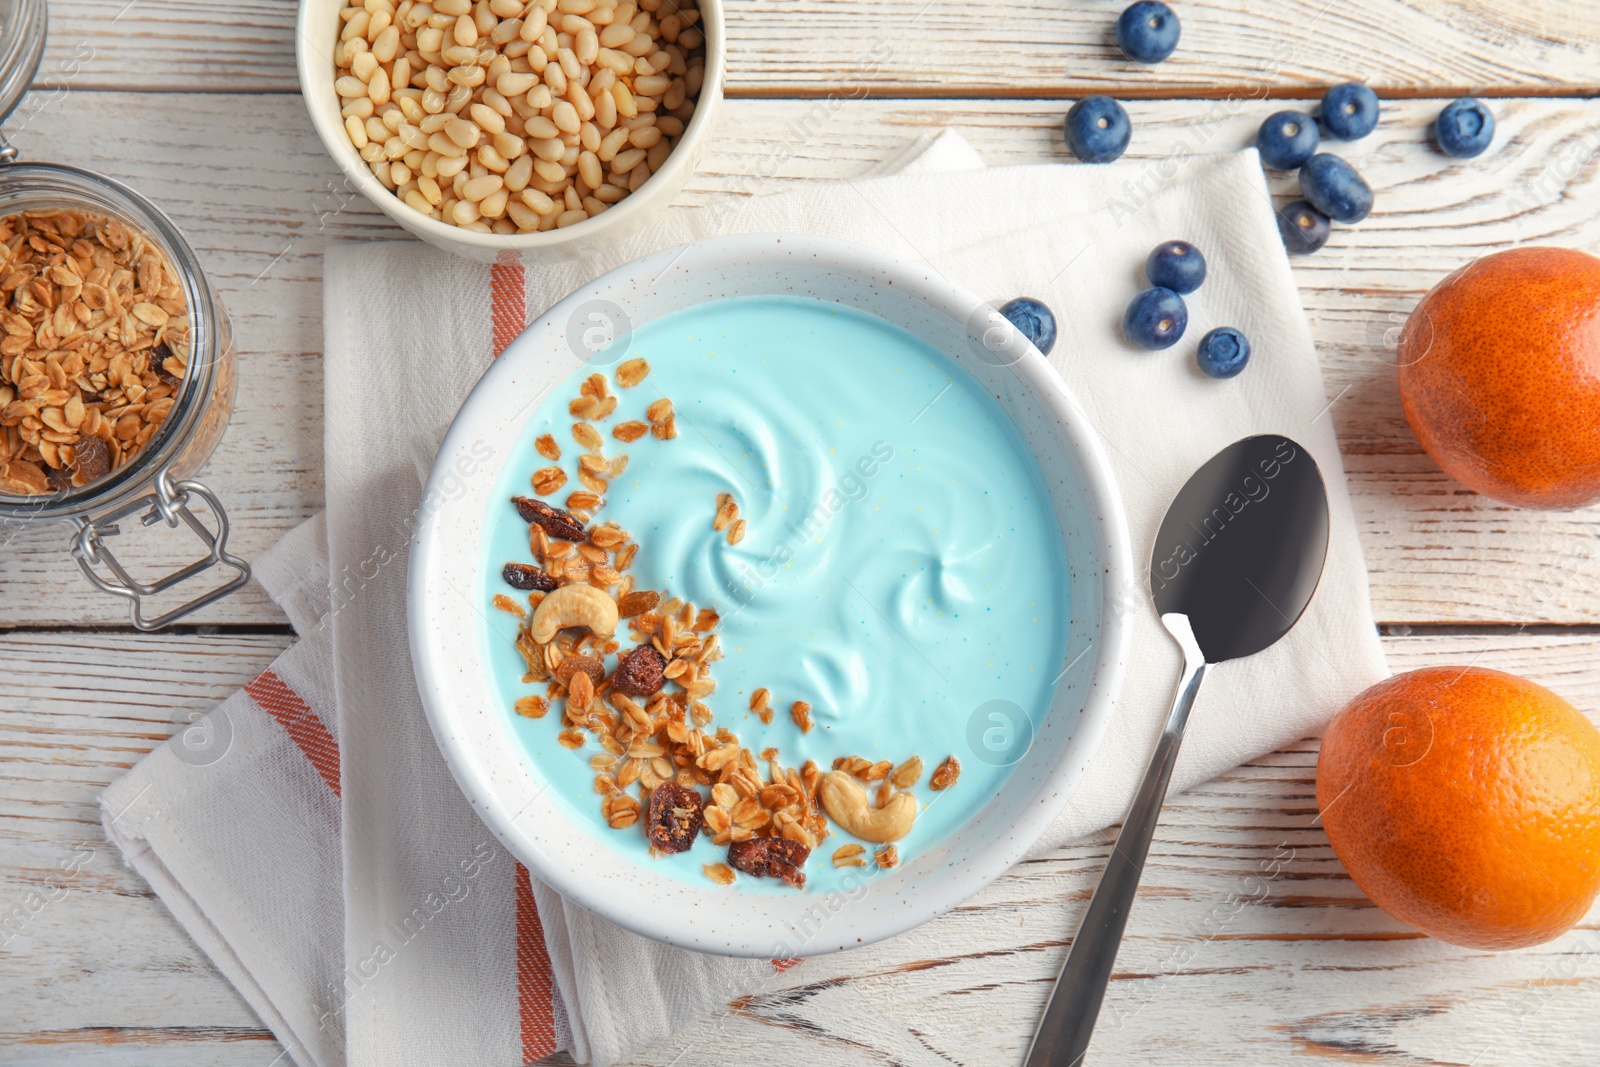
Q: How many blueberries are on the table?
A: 11